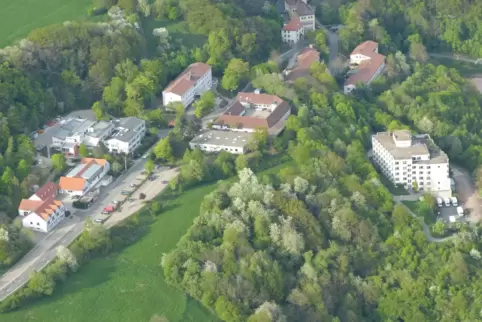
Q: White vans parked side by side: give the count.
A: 3